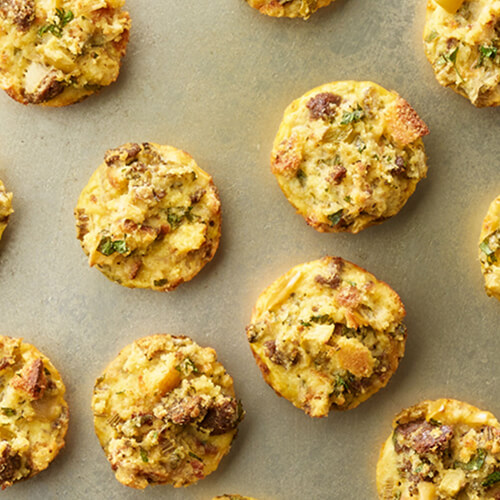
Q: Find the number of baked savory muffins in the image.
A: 12